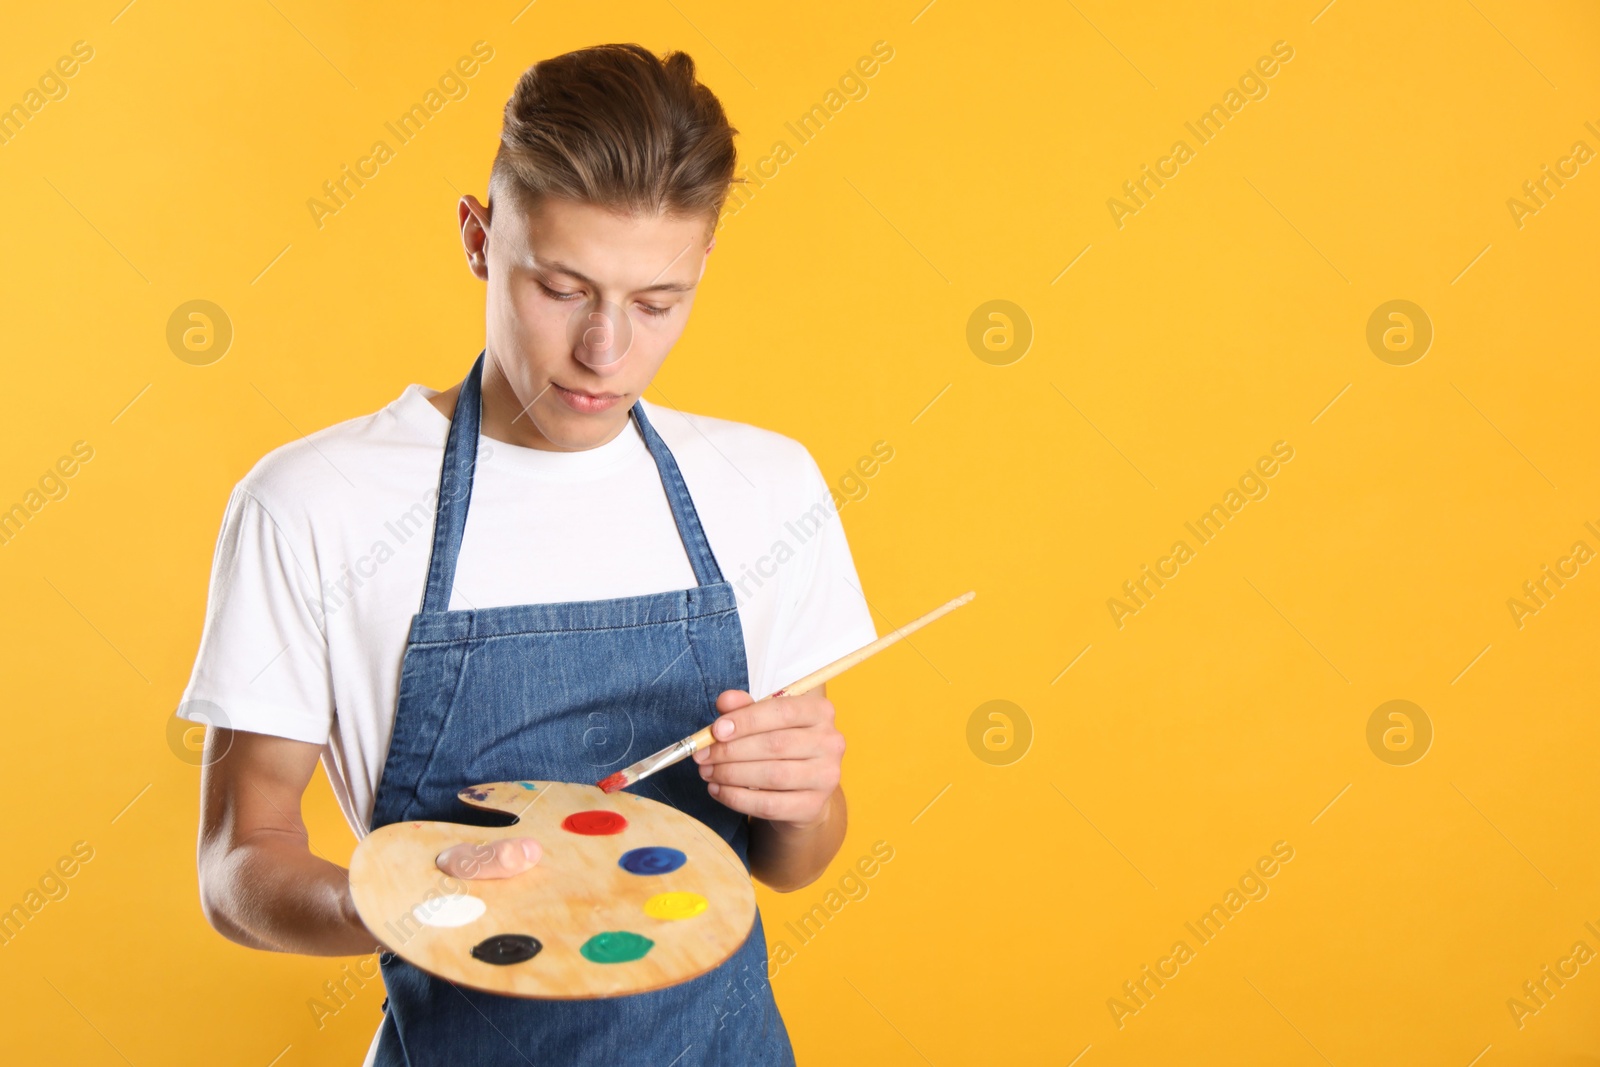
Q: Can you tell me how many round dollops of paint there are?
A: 6